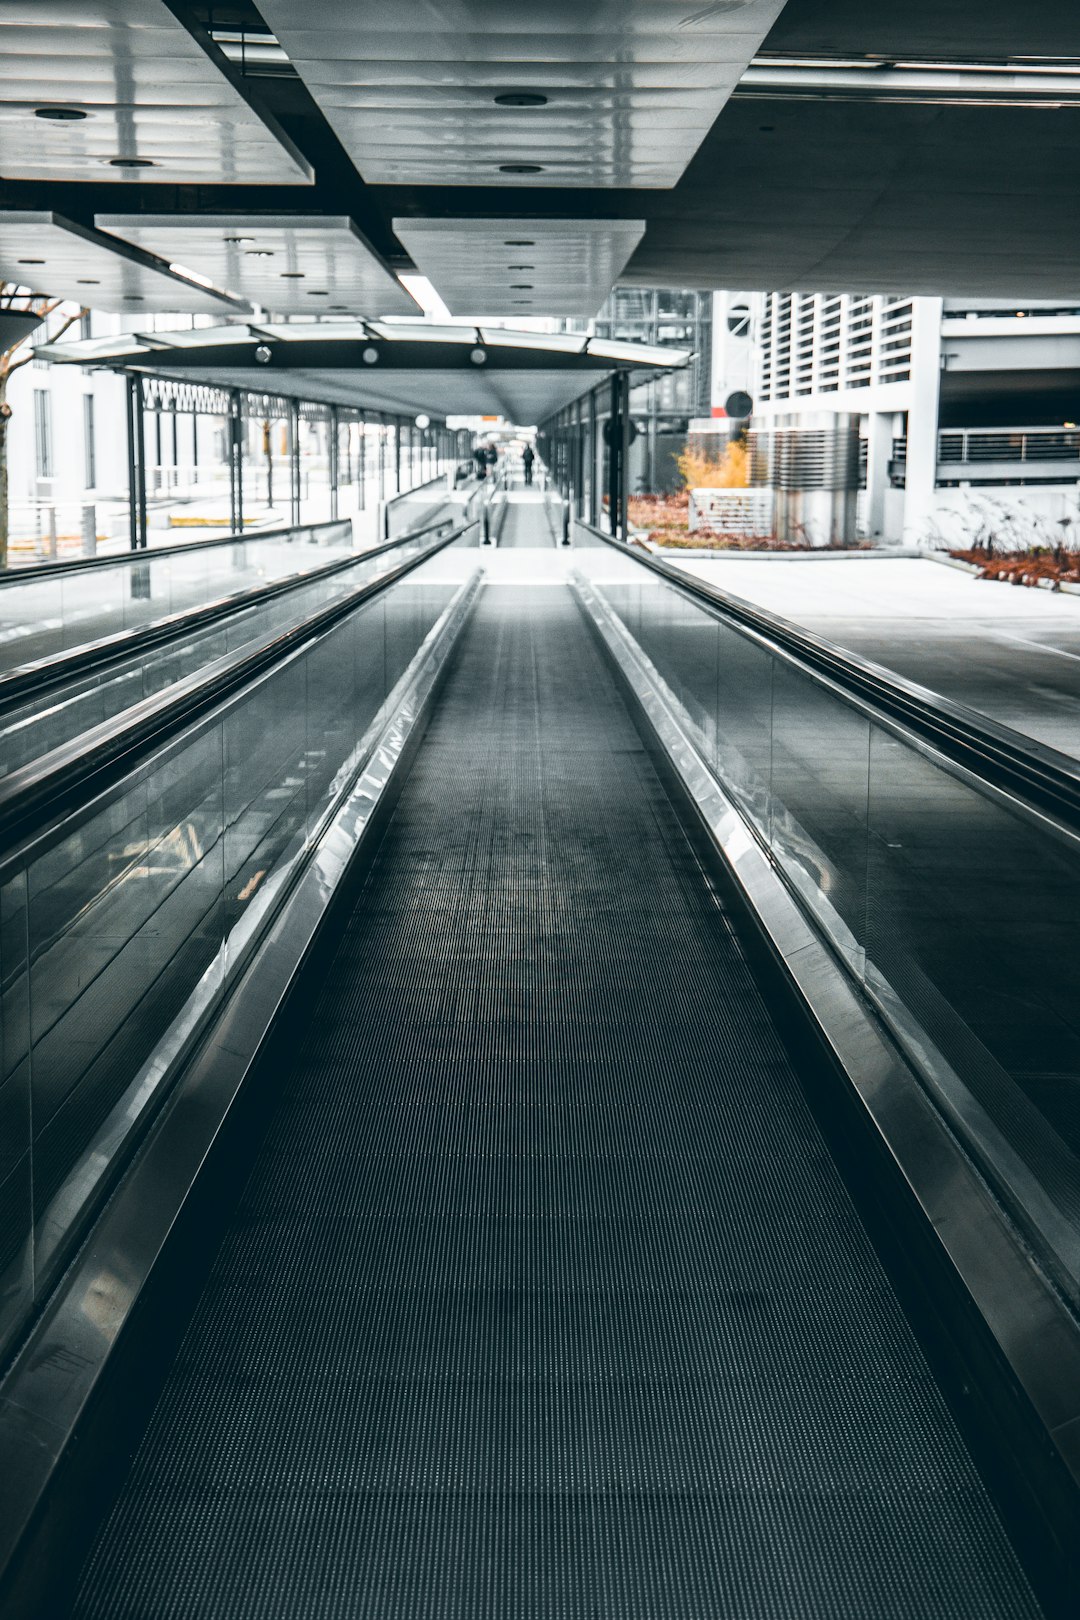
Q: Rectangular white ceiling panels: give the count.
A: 5